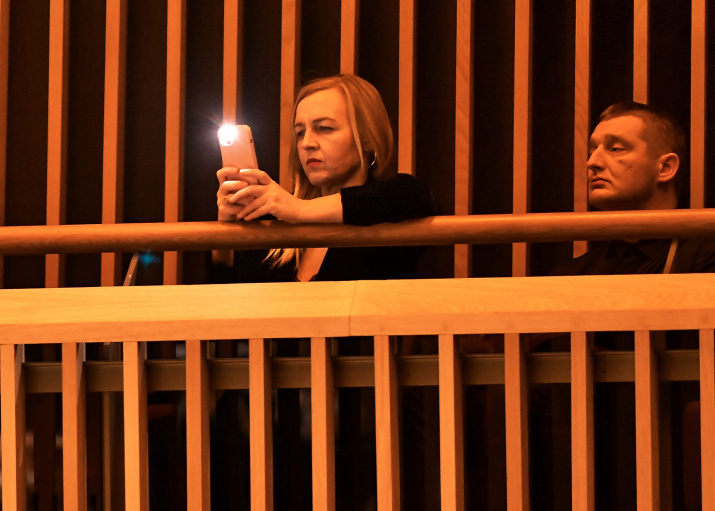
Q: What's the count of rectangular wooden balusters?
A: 12